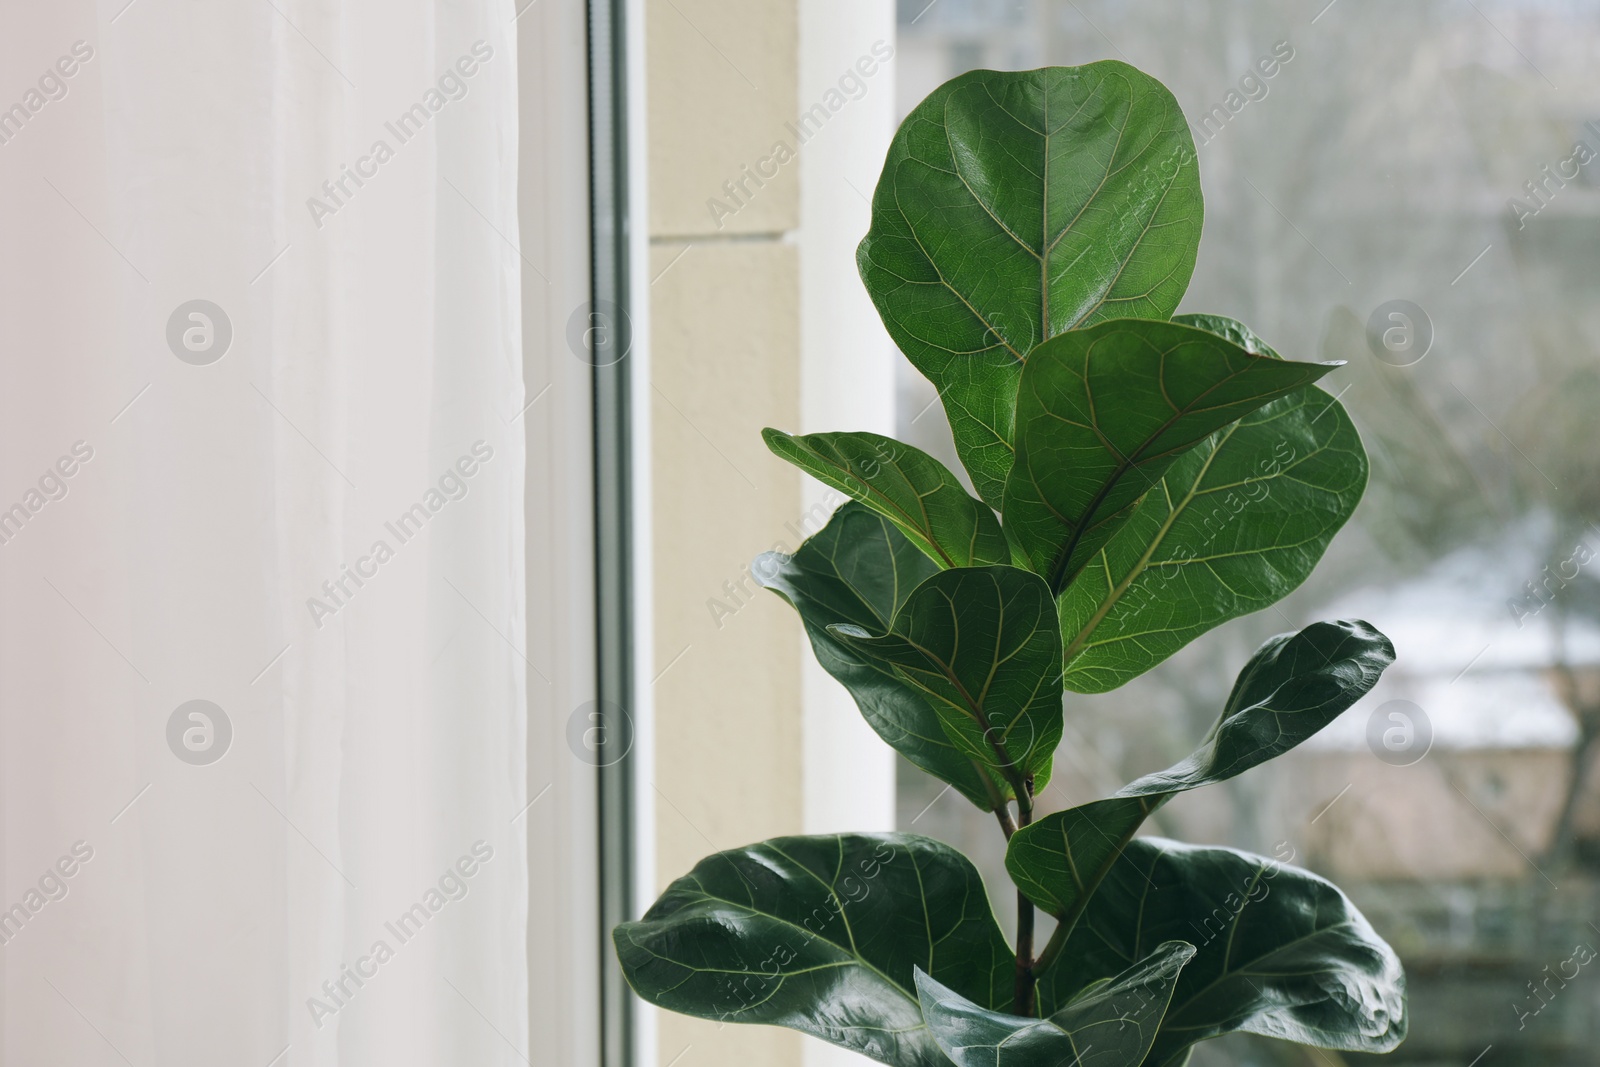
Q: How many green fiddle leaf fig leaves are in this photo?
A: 10